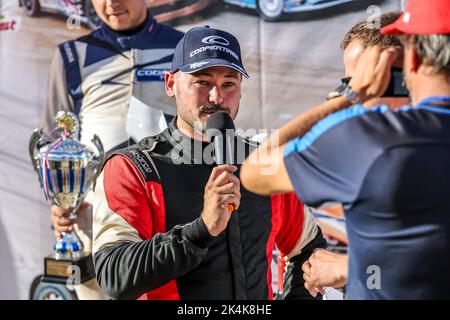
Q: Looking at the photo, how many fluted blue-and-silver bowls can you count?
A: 1